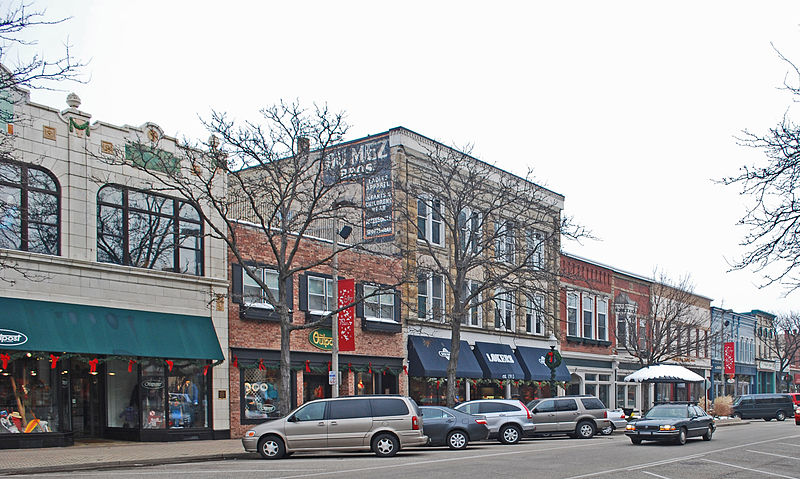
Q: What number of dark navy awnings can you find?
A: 3